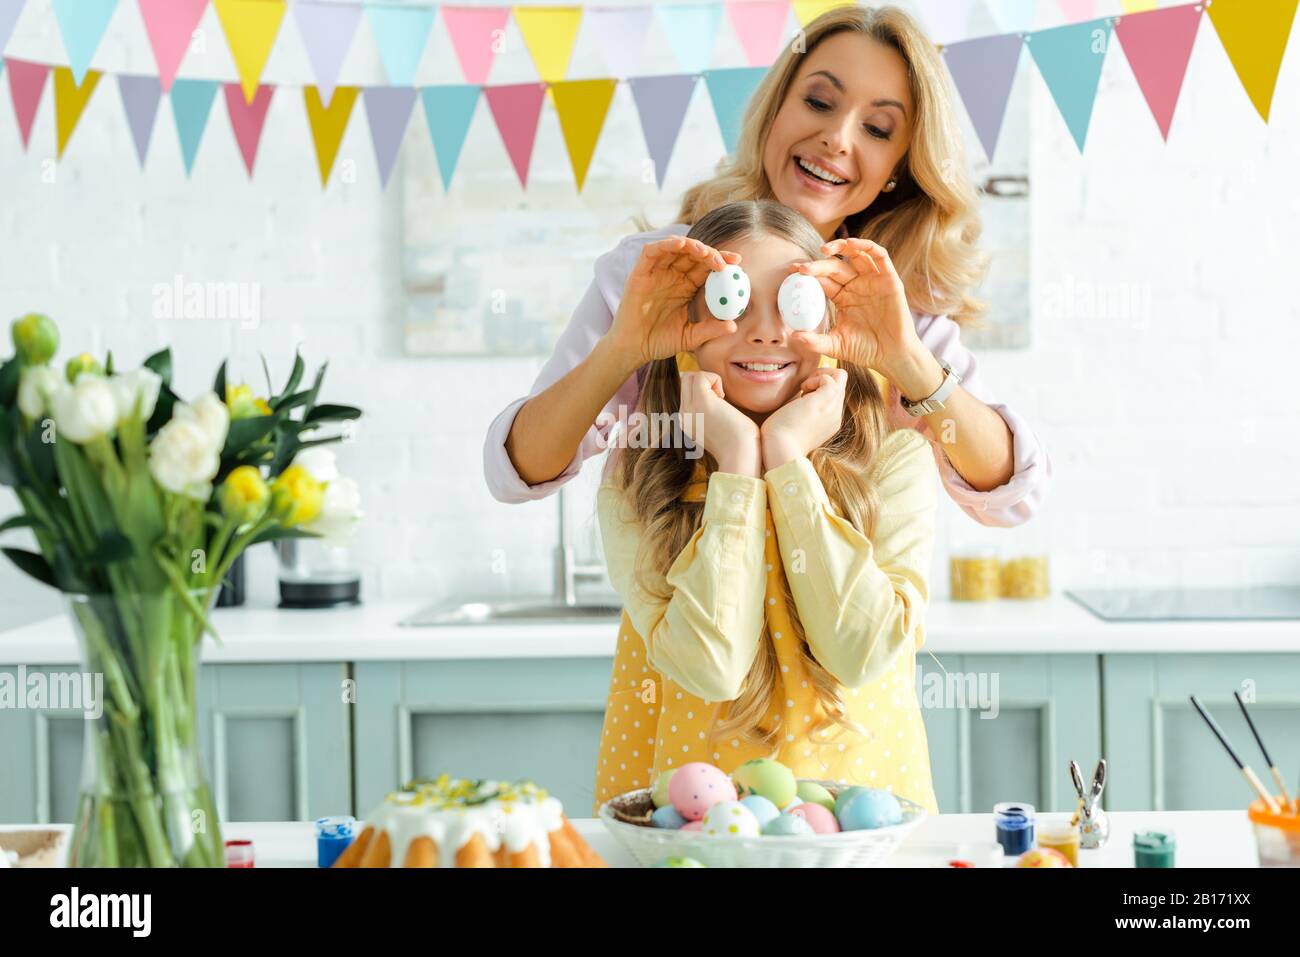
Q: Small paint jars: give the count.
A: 5